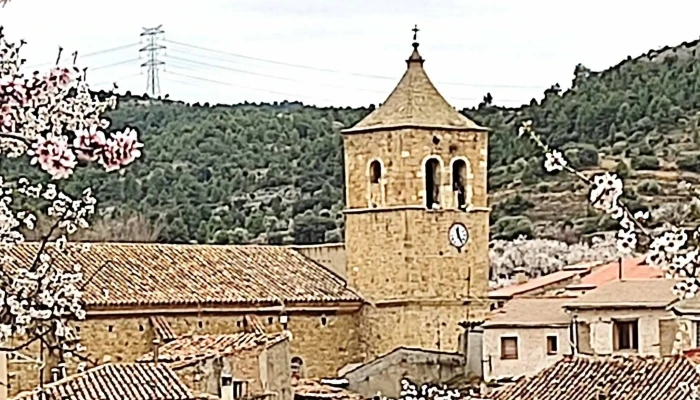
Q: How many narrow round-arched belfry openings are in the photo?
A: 3